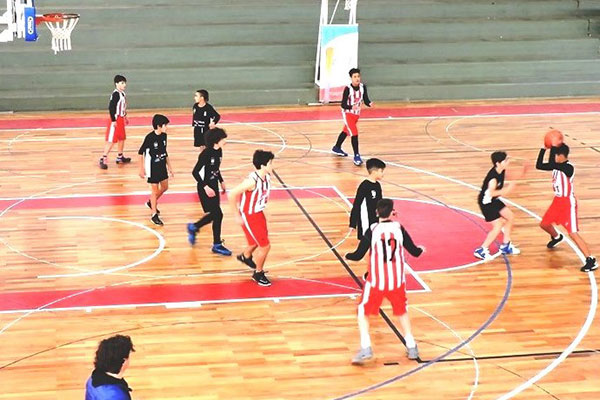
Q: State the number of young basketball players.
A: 10